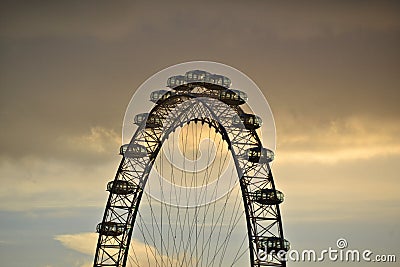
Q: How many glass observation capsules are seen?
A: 13